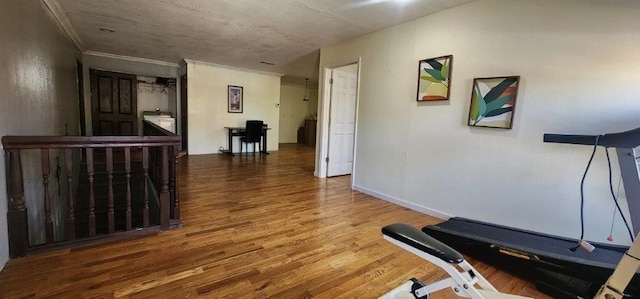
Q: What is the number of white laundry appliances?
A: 1